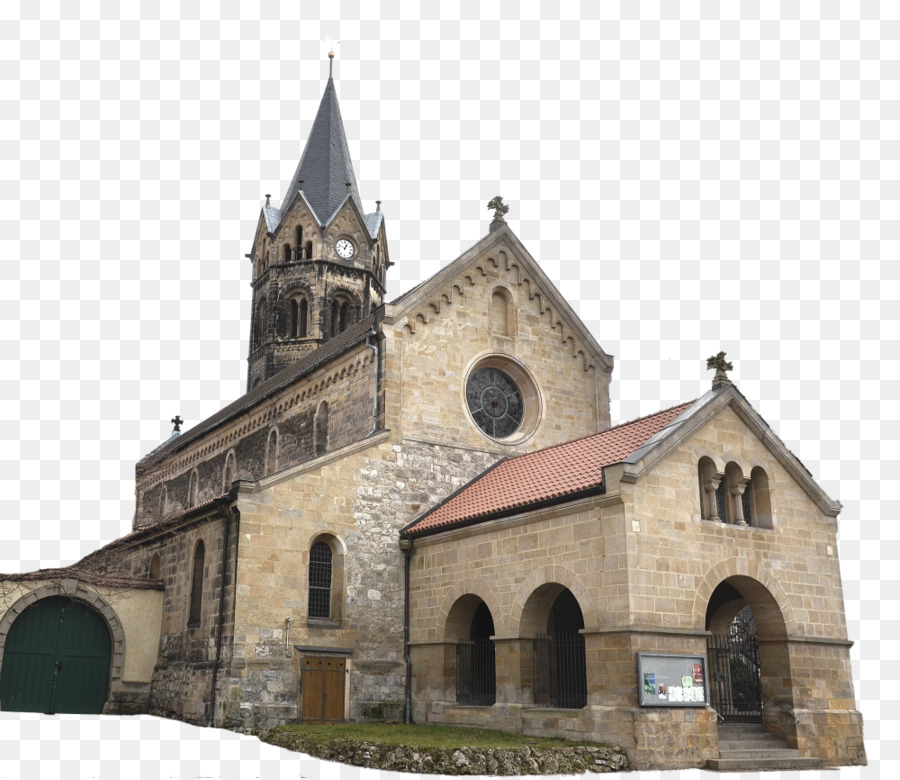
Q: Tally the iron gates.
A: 3